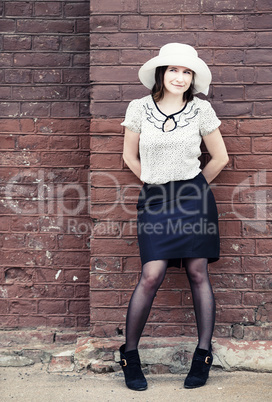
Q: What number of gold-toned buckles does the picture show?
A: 2